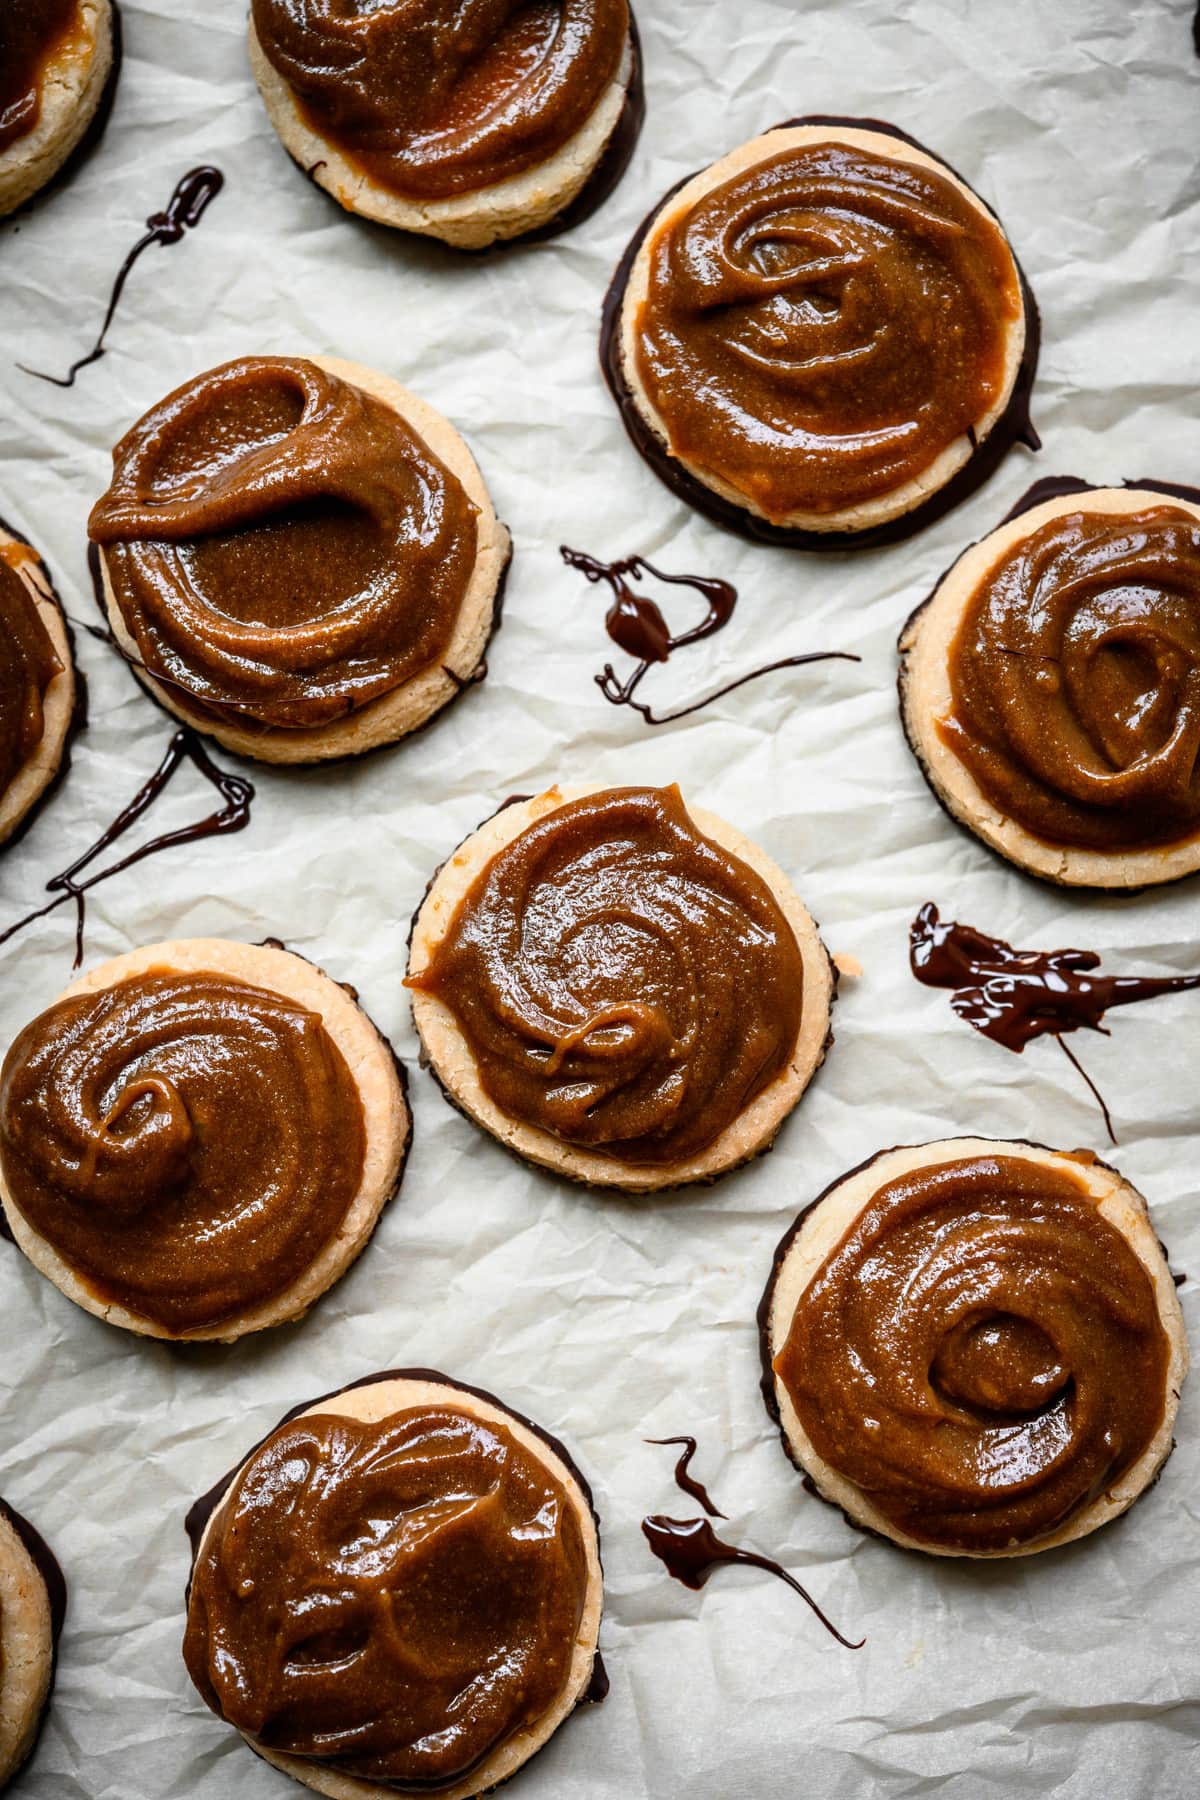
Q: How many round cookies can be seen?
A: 11